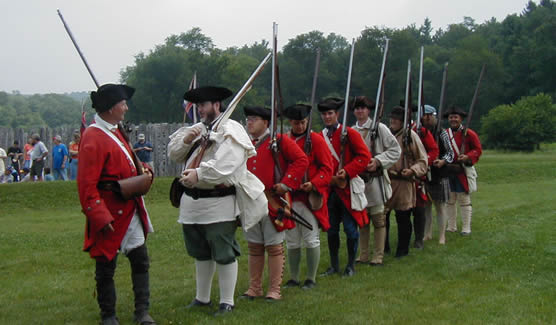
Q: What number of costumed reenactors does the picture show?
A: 10